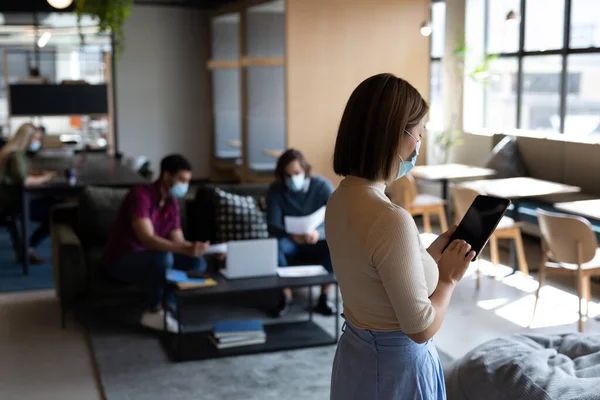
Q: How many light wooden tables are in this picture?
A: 3